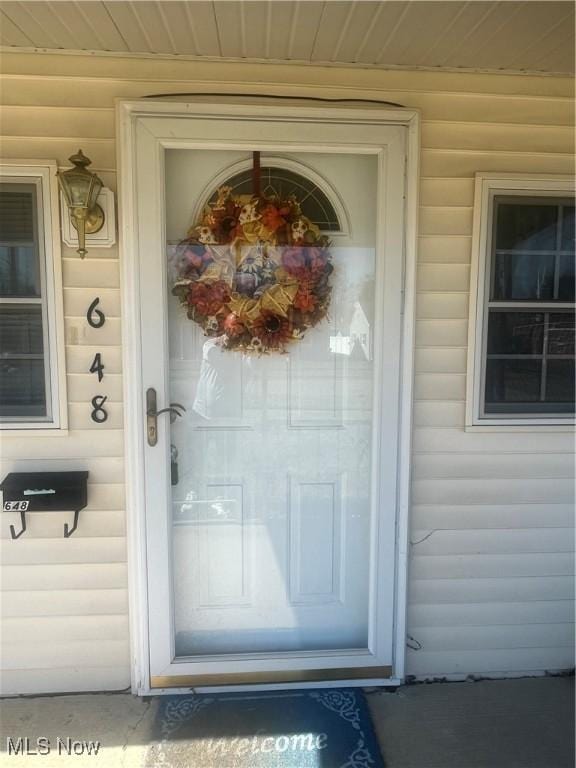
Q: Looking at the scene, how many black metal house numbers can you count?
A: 3